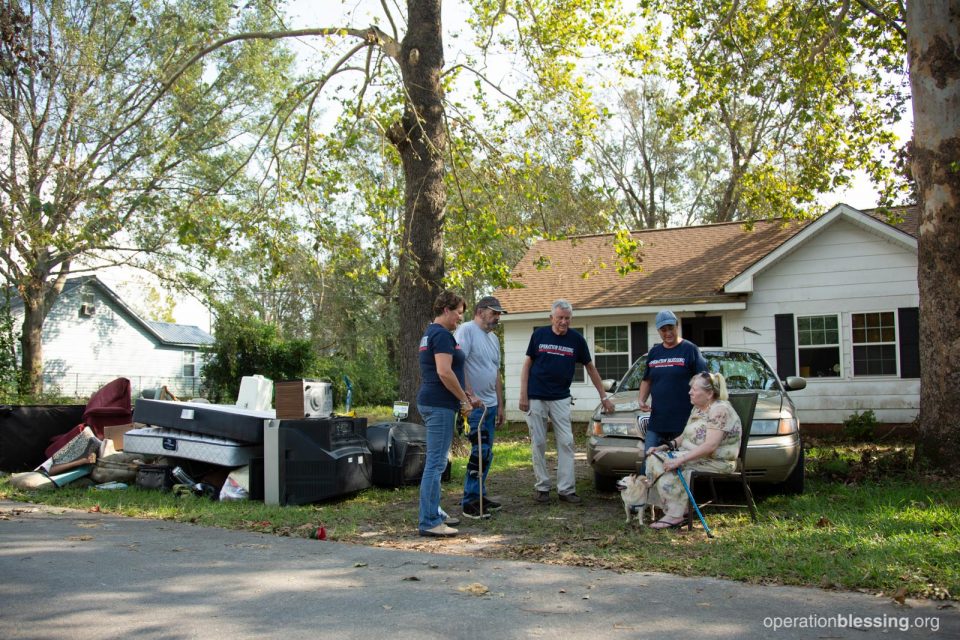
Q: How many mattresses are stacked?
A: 2